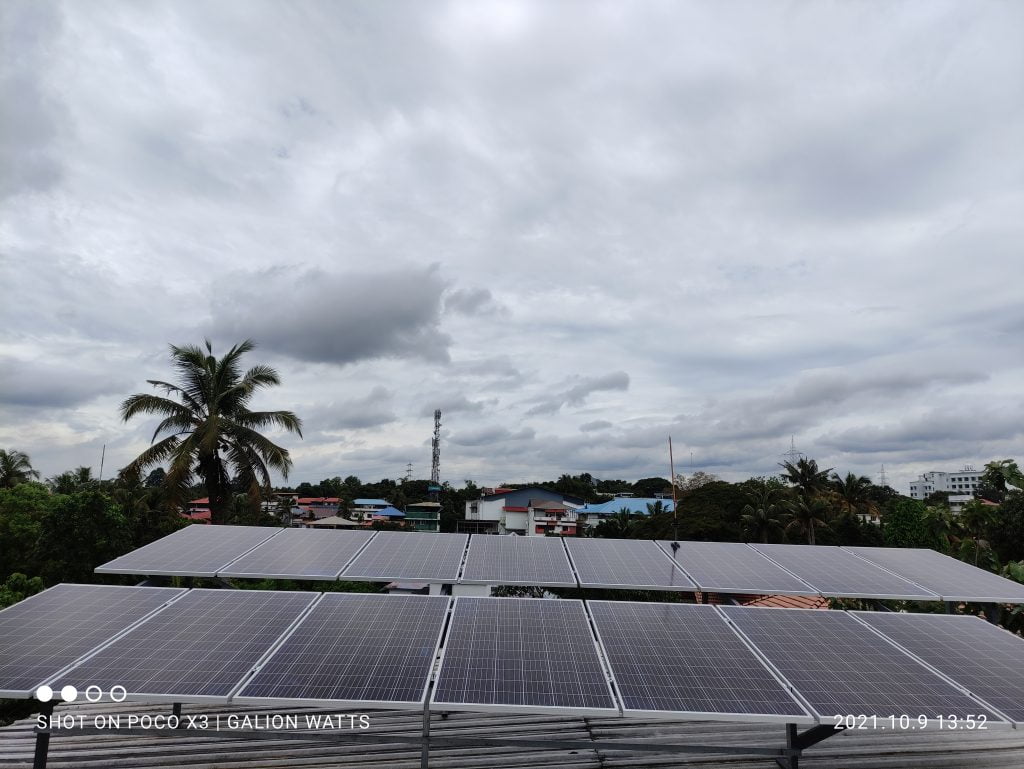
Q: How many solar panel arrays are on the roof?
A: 2